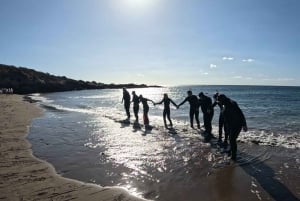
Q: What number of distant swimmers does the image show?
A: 0